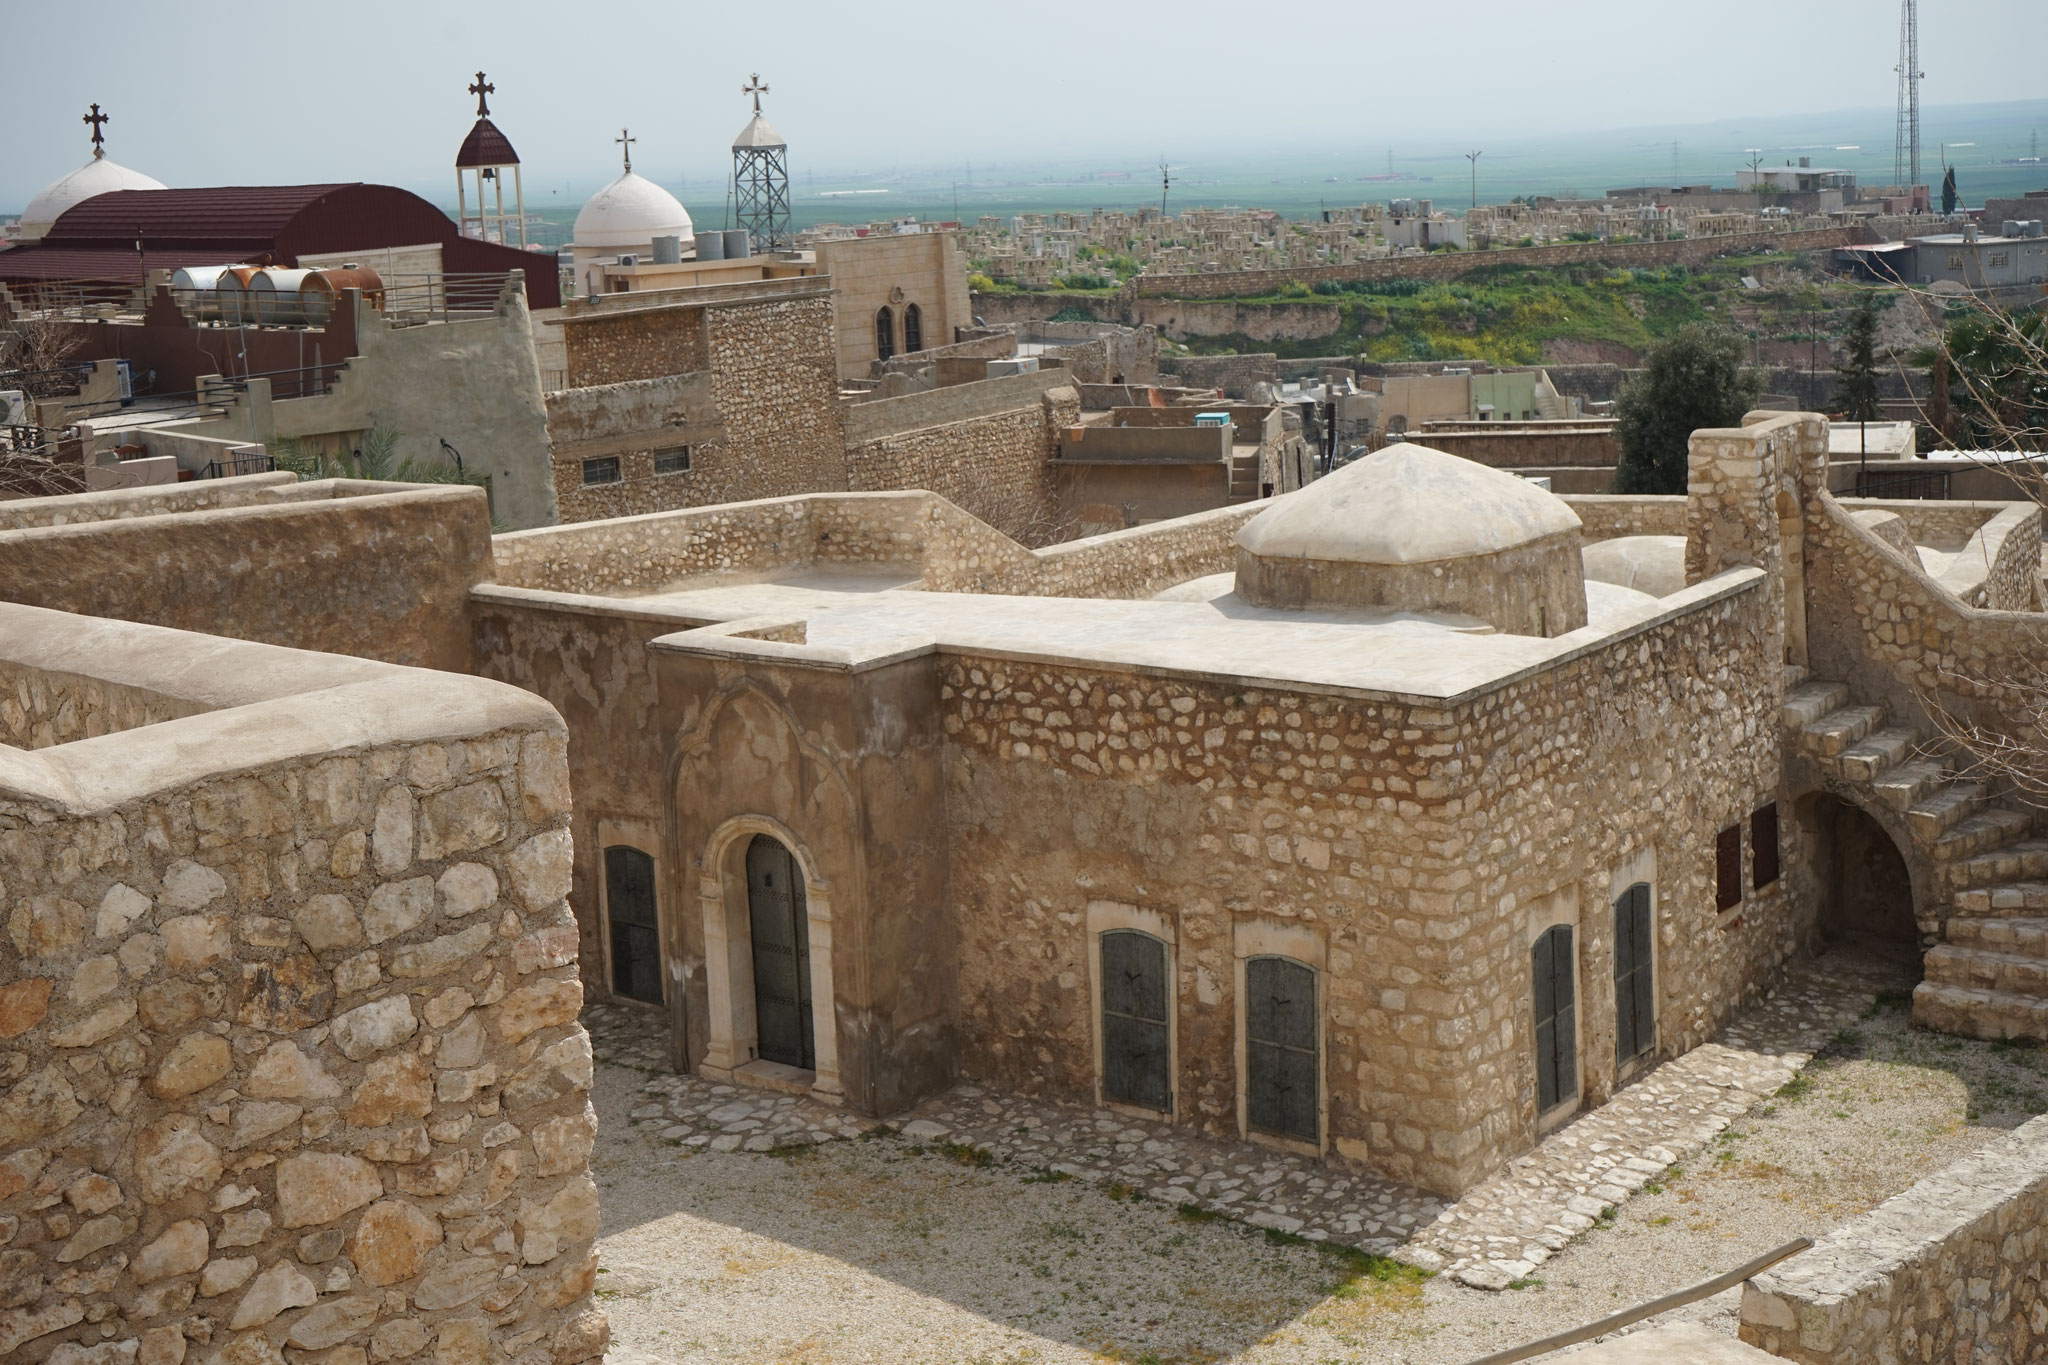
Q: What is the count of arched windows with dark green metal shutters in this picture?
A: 5